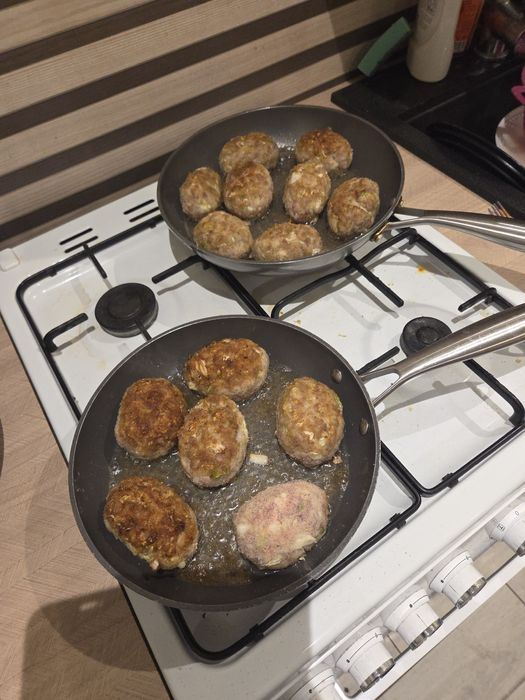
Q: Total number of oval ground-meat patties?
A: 14